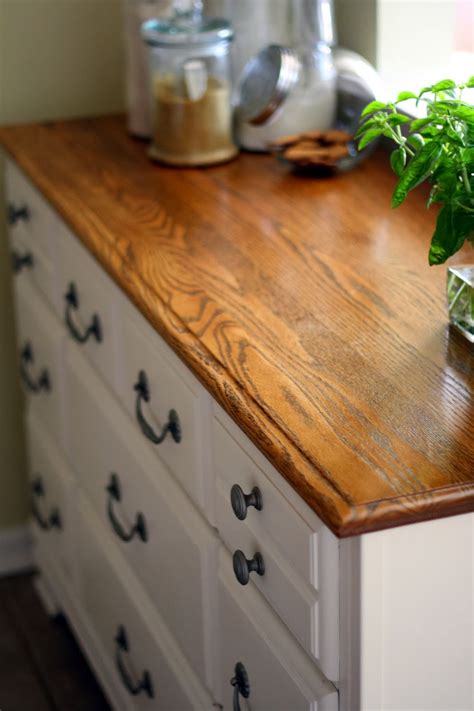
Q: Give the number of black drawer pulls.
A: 11